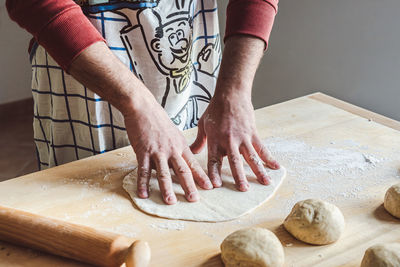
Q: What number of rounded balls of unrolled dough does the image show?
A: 4